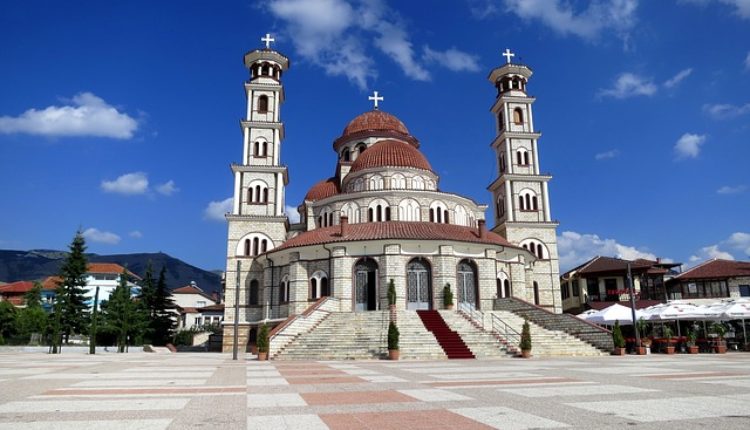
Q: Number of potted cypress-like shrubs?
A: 6